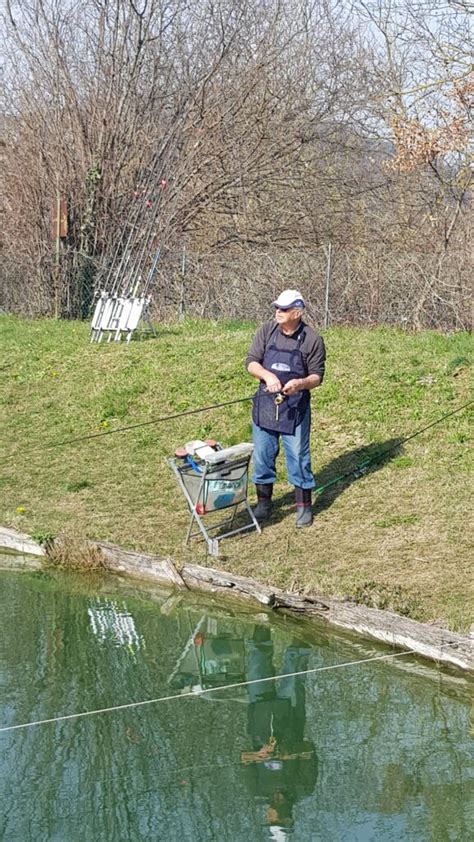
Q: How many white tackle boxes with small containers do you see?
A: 1